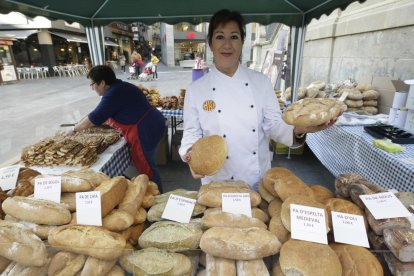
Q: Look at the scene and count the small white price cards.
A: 8